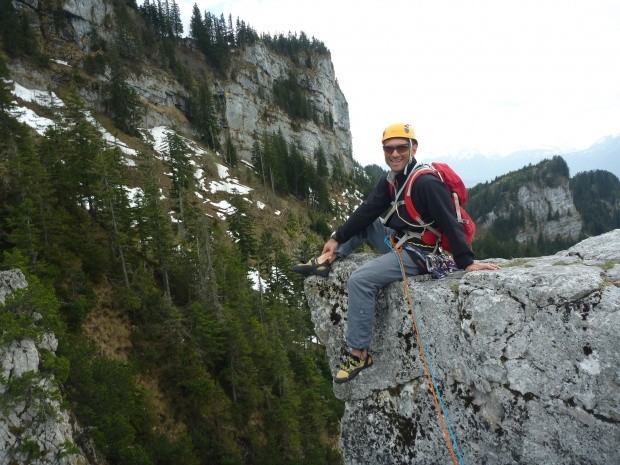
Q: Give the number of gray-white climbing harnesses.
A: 1